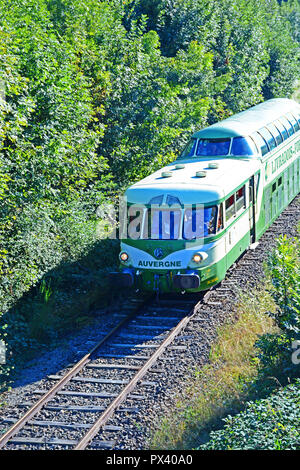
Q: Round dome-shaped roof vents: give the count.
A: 4